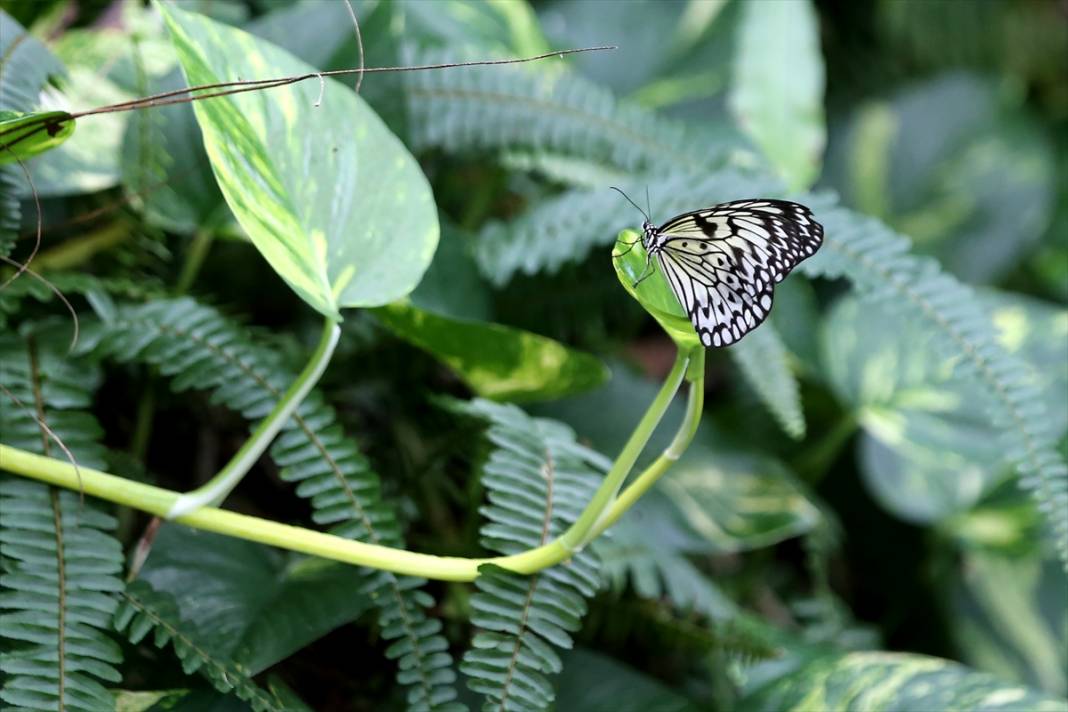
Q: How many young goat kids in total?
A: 0